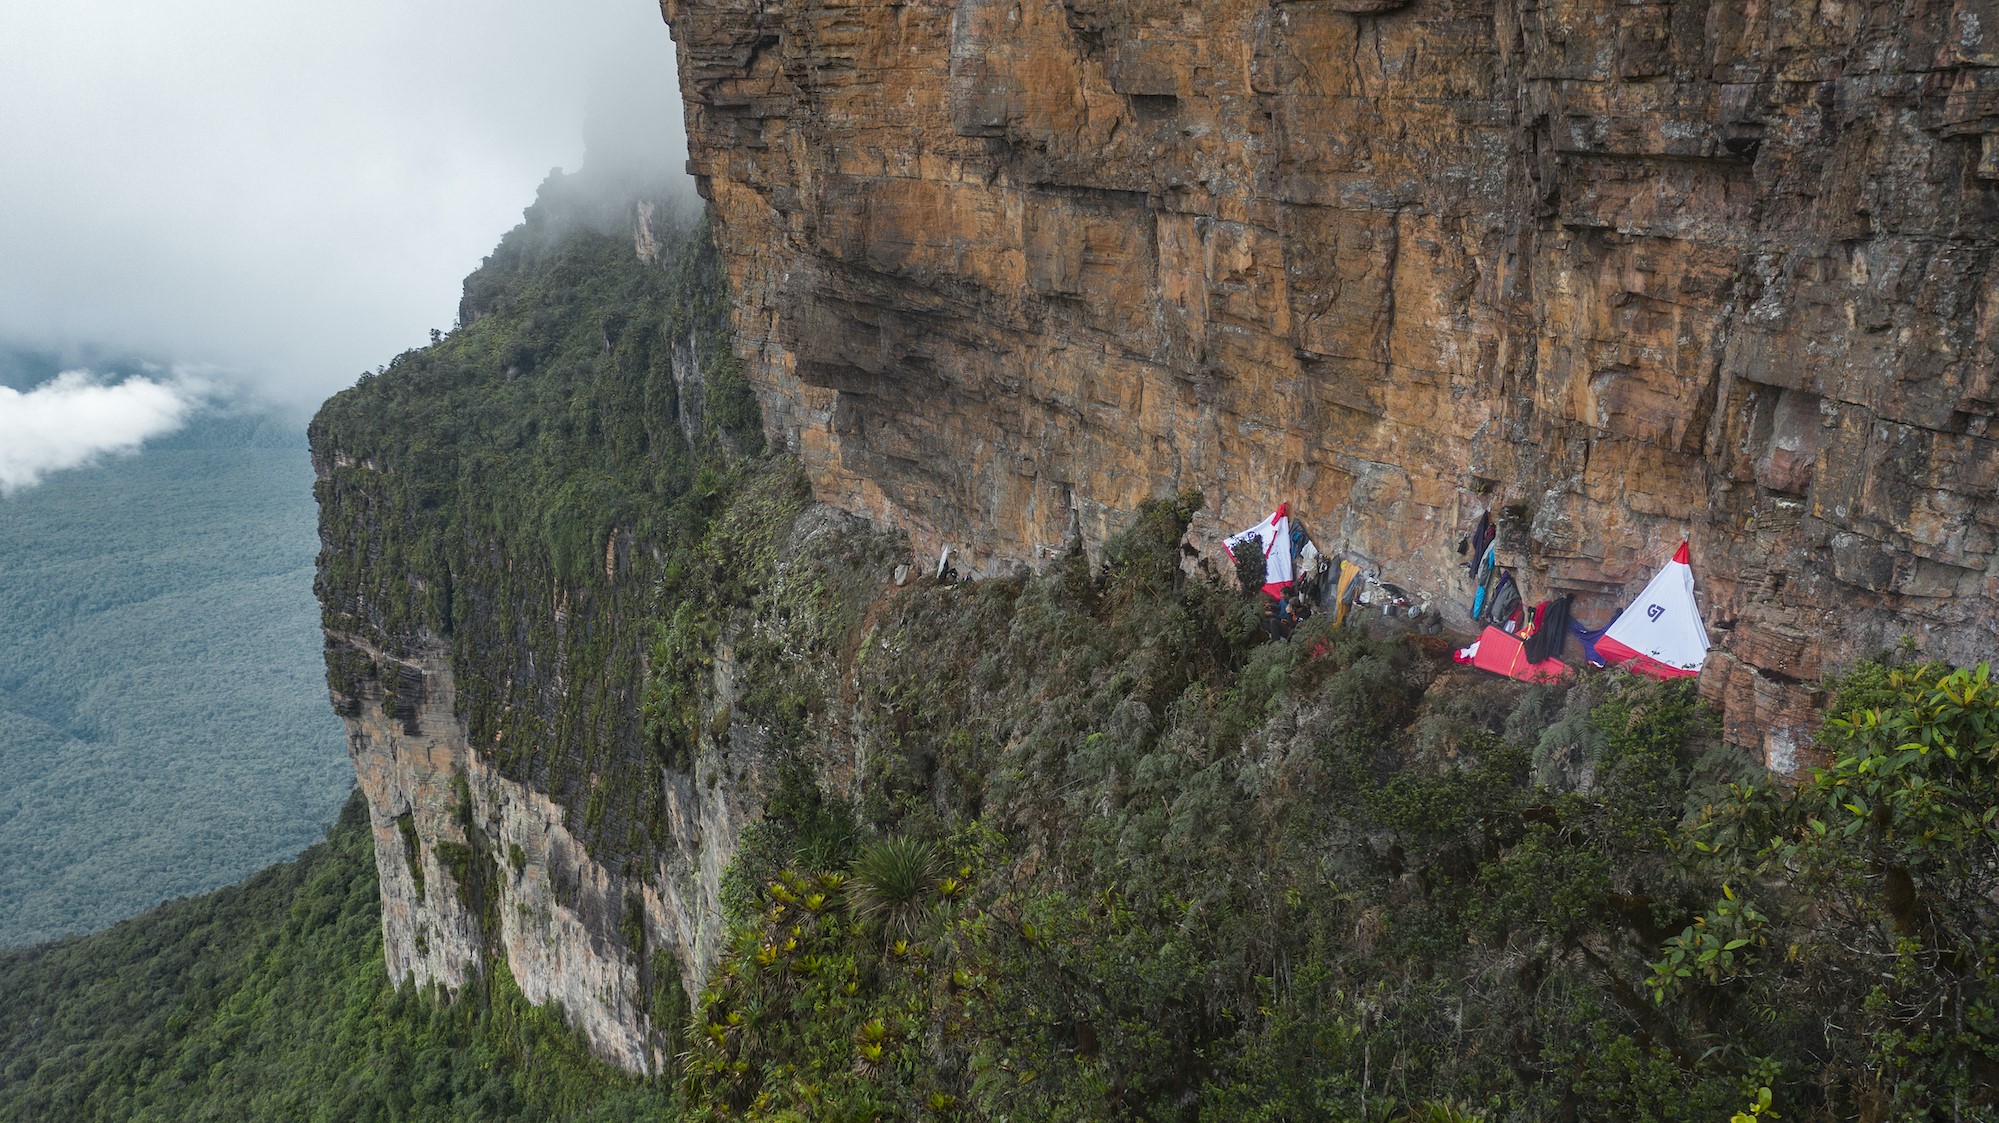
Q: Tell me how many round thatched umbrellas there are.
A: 0